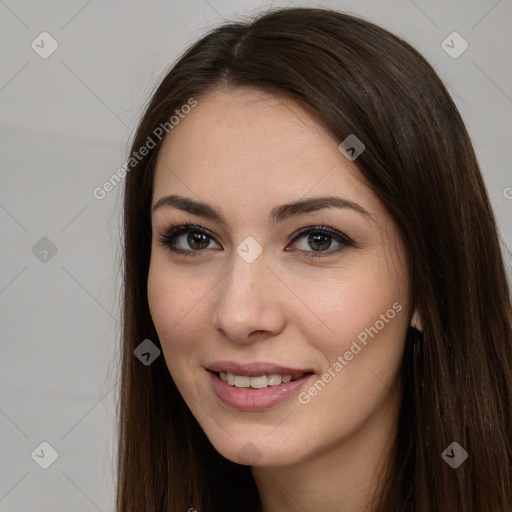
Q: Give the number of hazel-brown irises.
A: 2